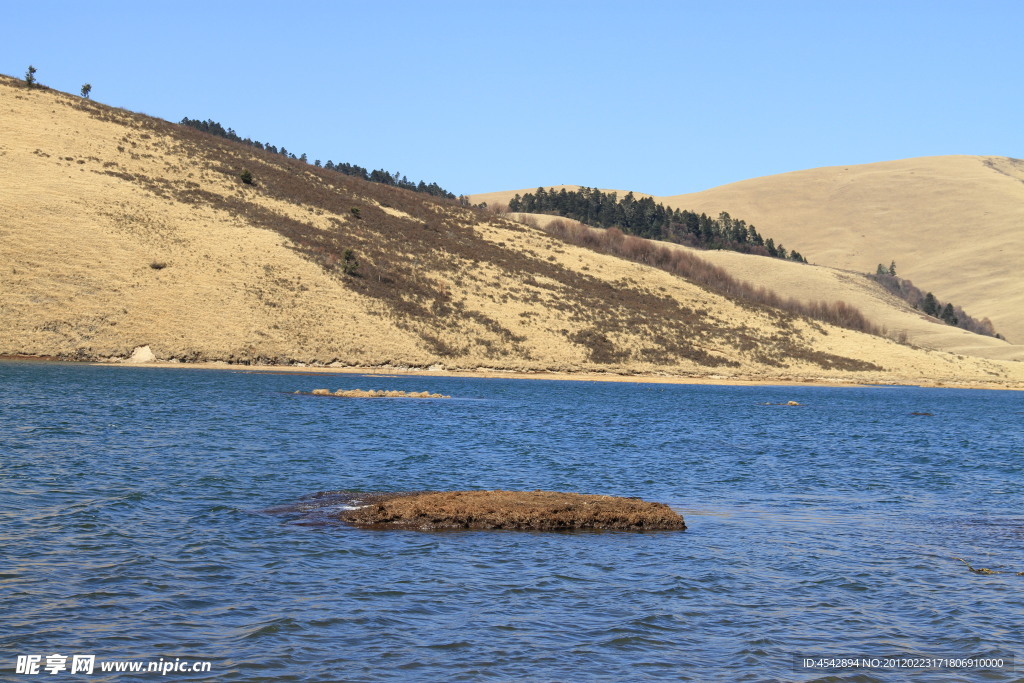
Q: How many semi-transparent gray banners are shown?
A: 1